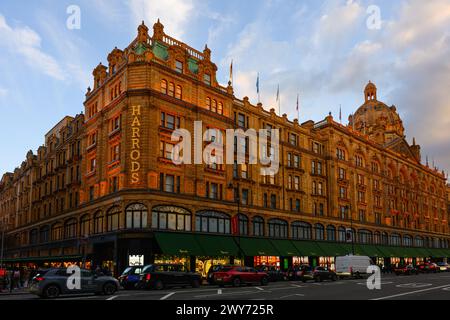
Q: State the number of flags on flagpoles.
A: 5